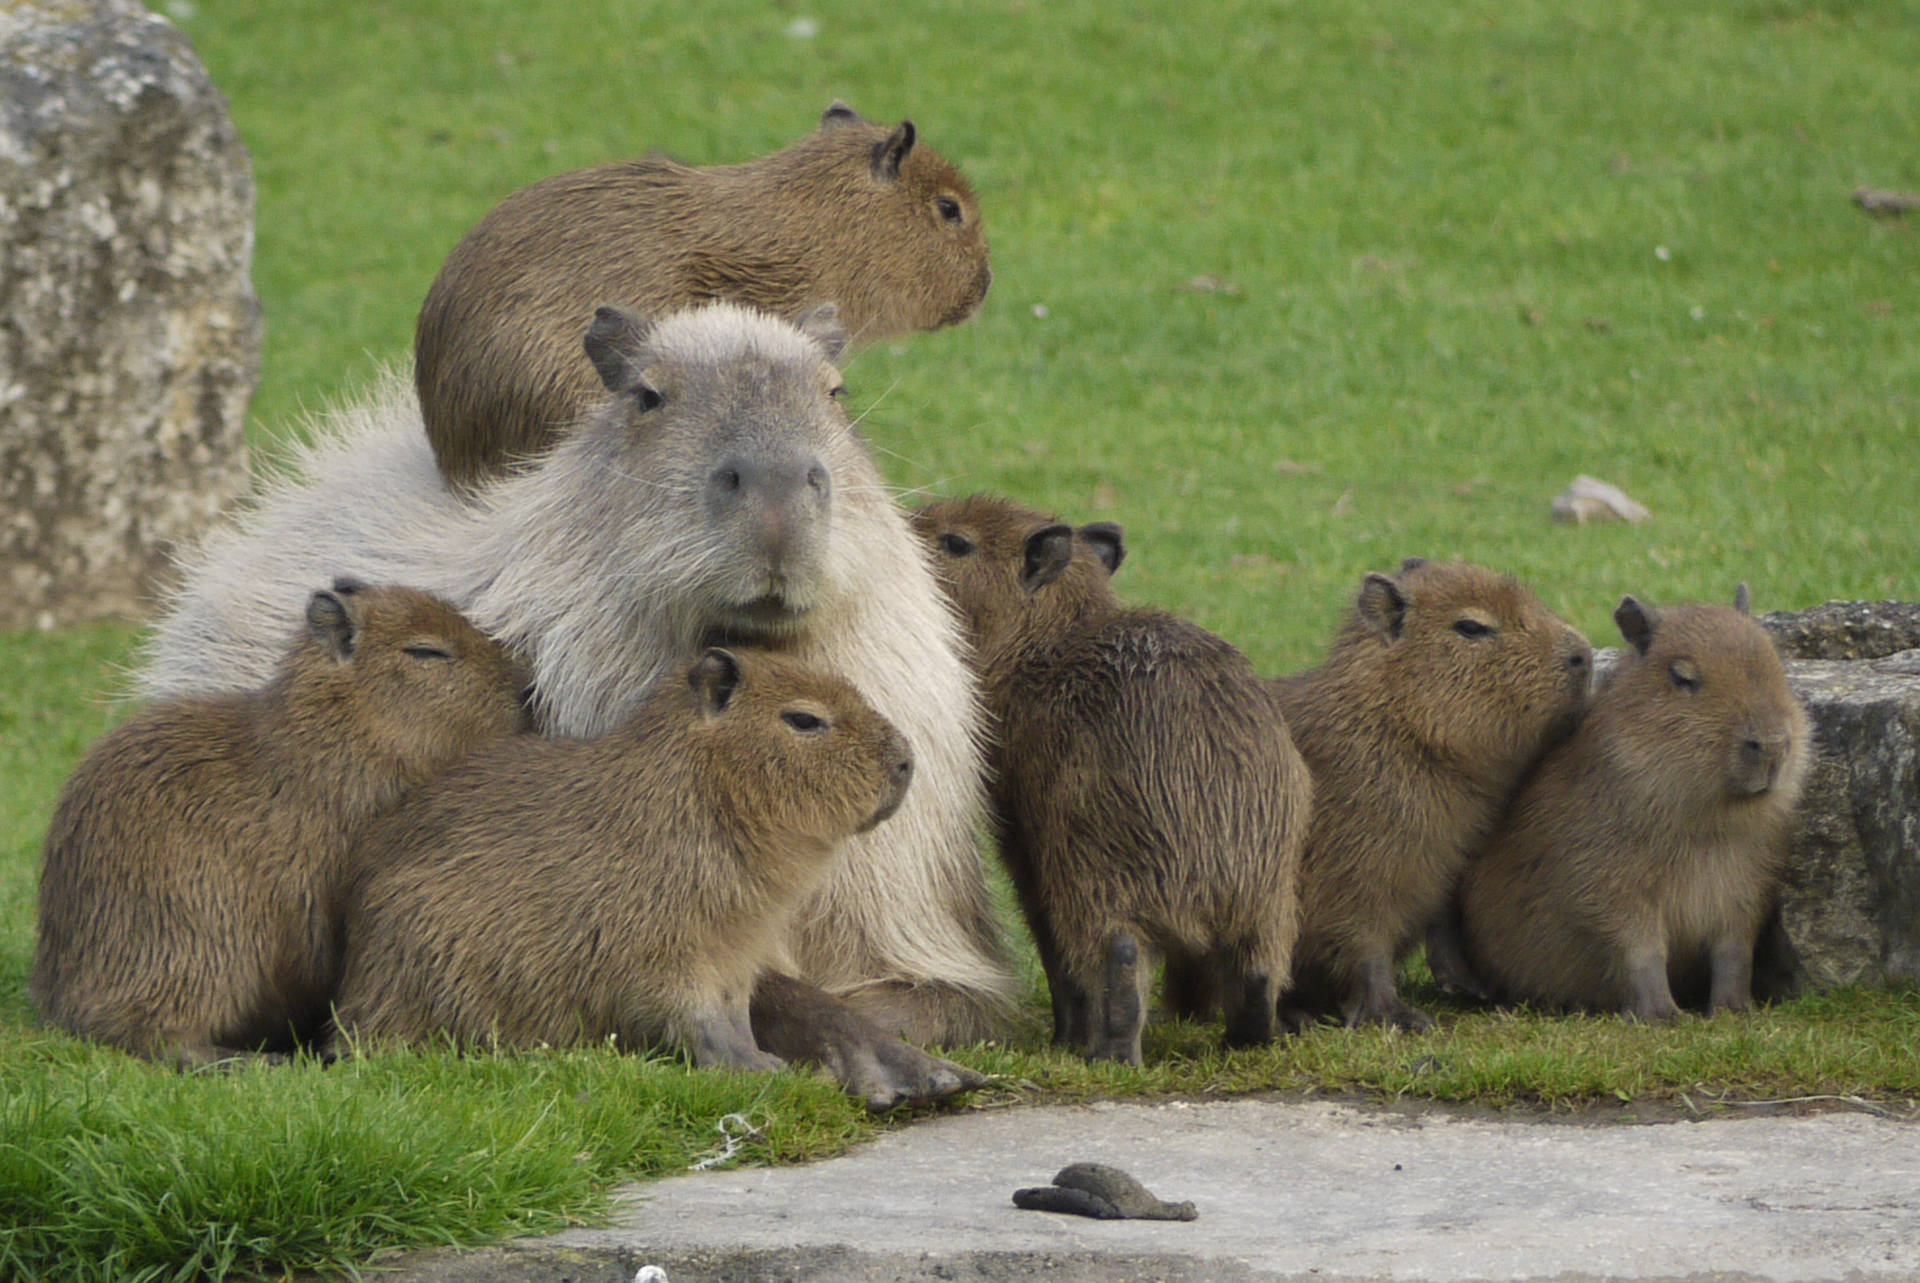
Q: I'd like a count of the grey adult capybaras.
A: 1